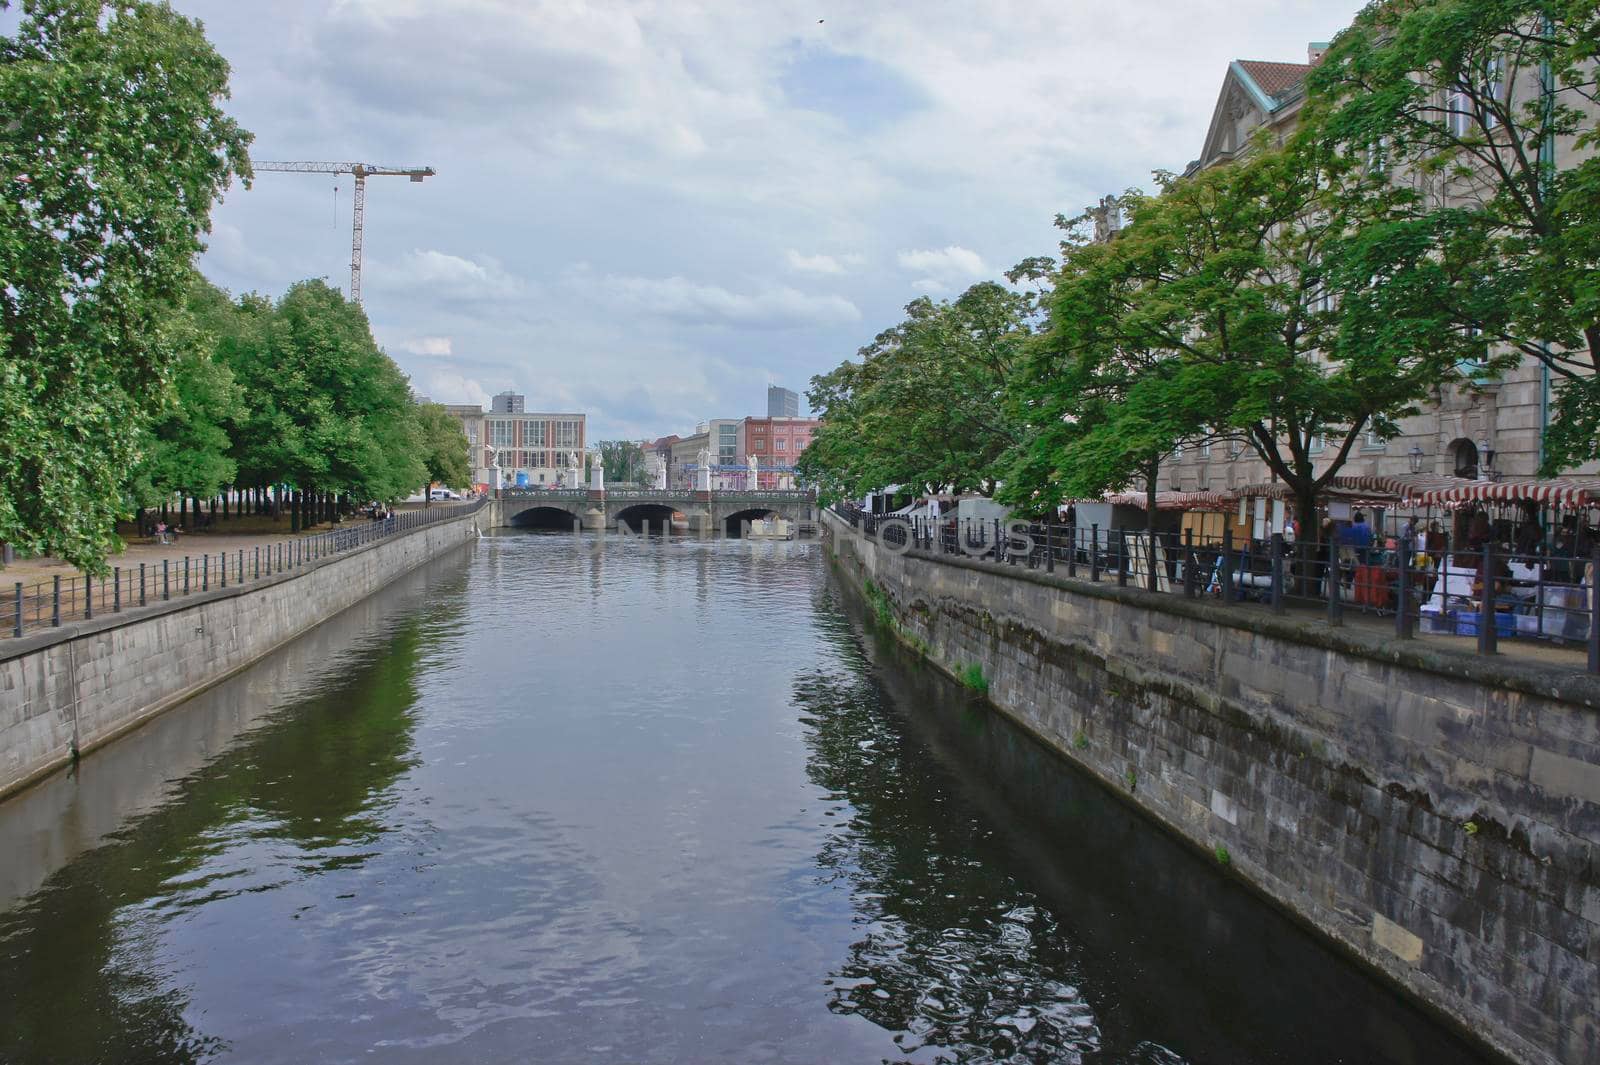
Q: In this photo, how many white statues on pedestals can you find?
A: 6